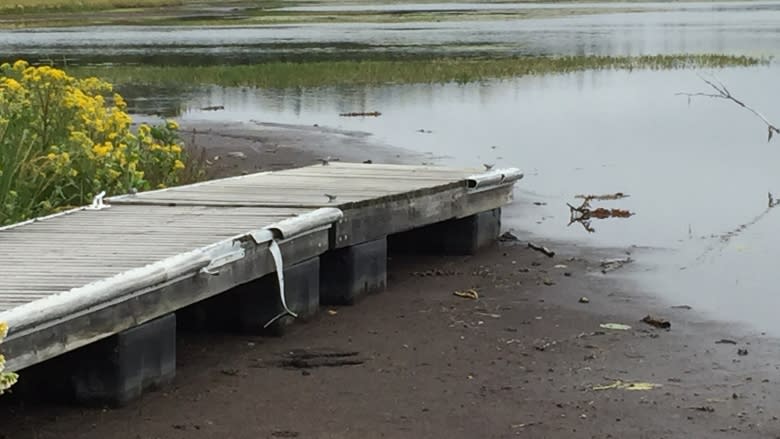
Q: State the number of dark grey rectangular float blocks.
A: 4